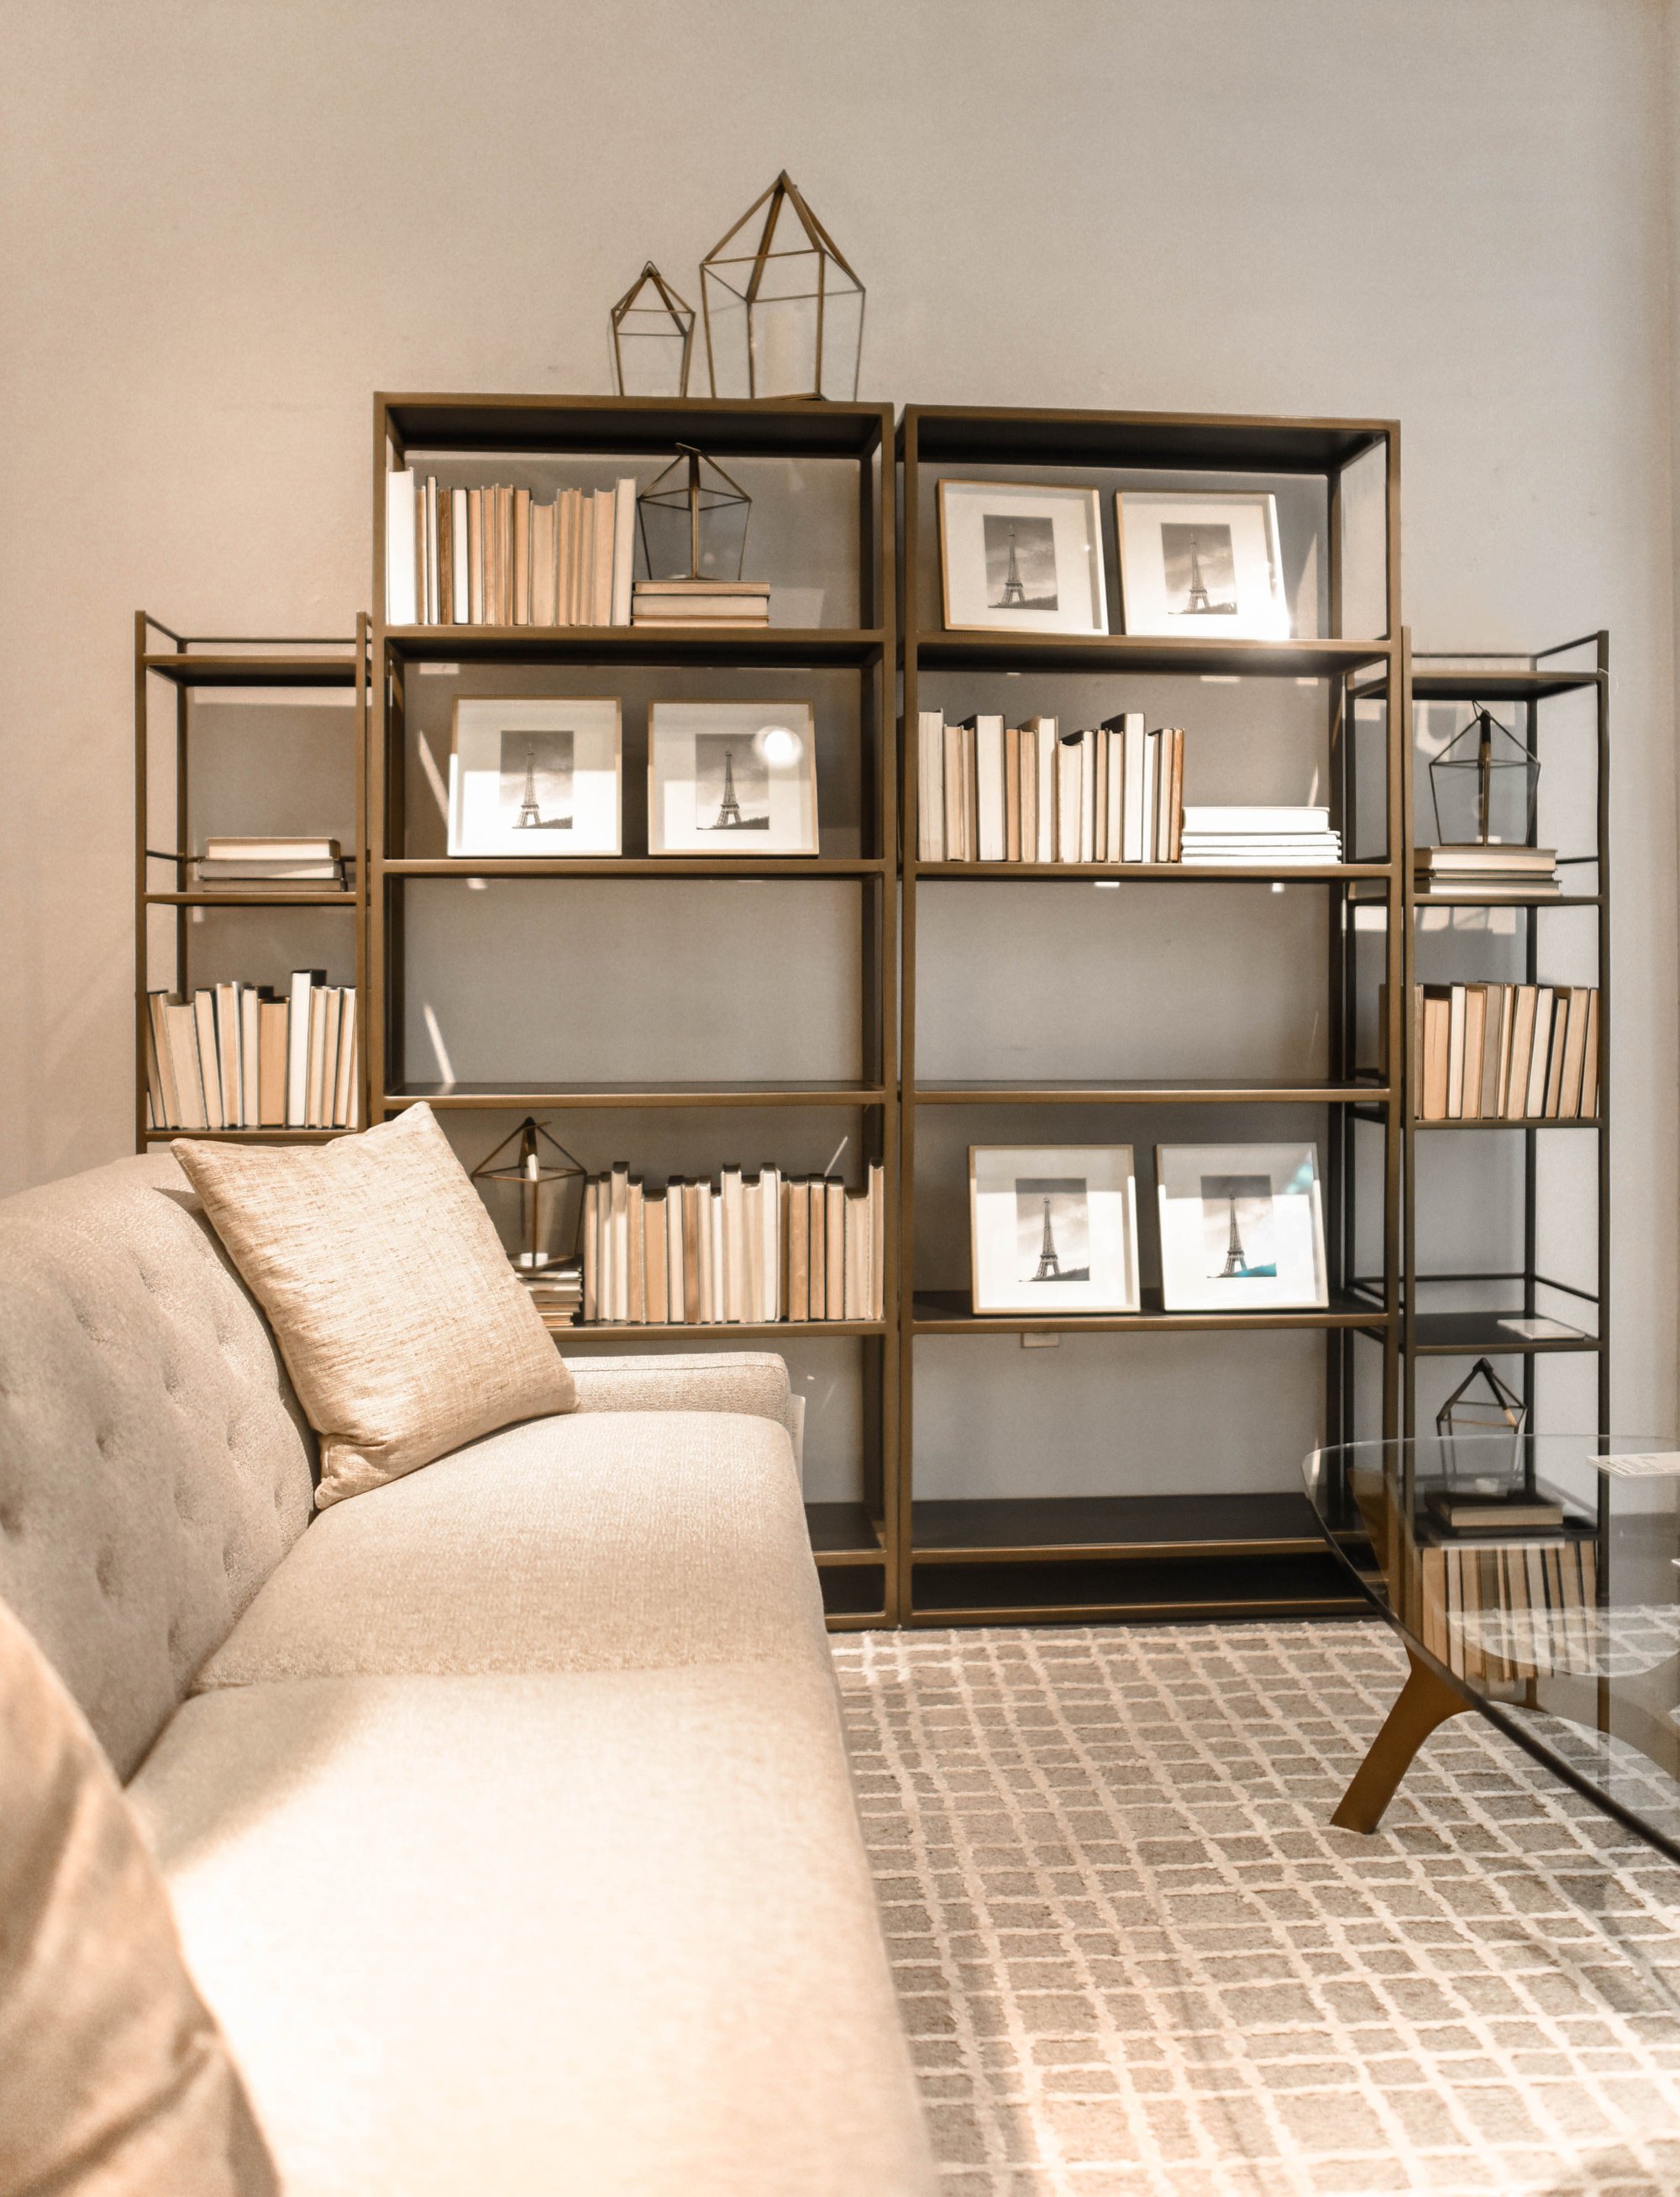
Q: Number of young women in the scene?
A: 0